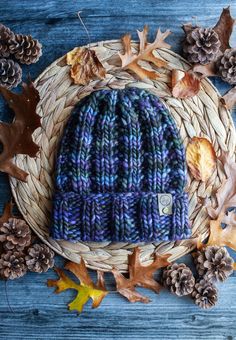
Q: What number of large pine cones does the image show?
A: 11